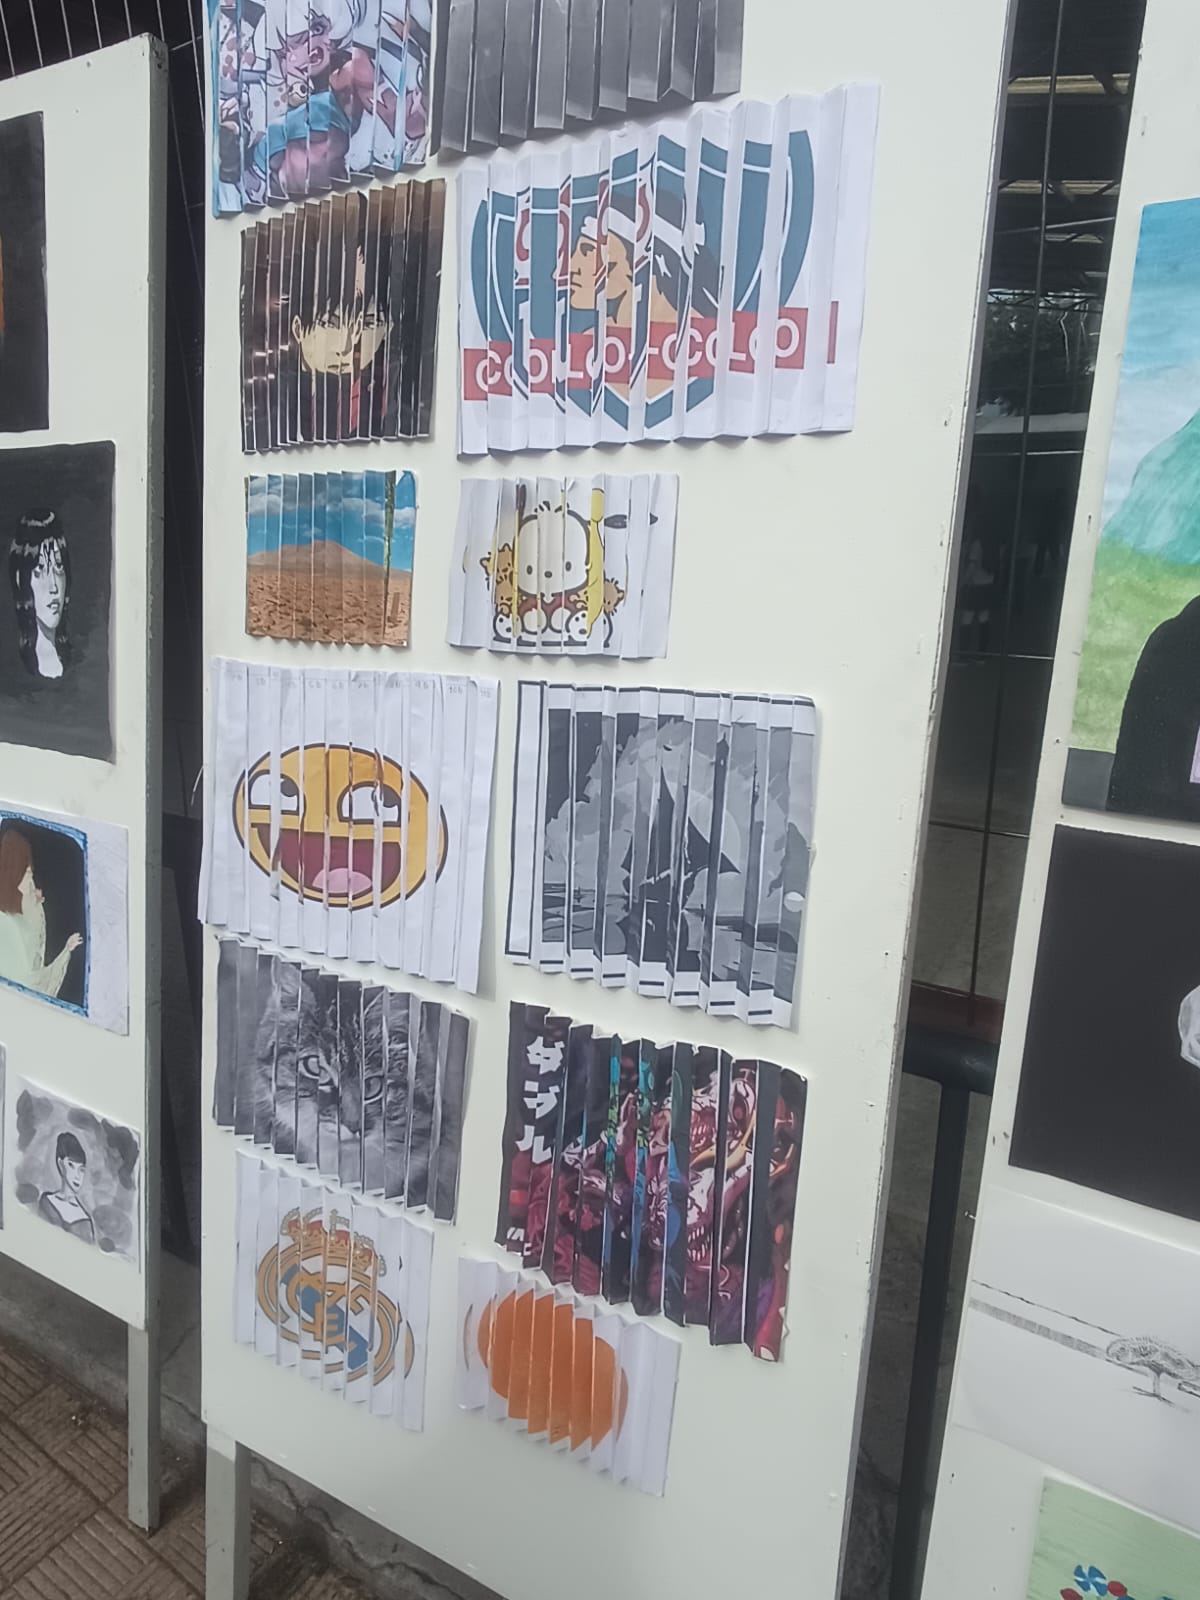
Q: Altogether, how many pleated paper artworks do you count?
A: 12